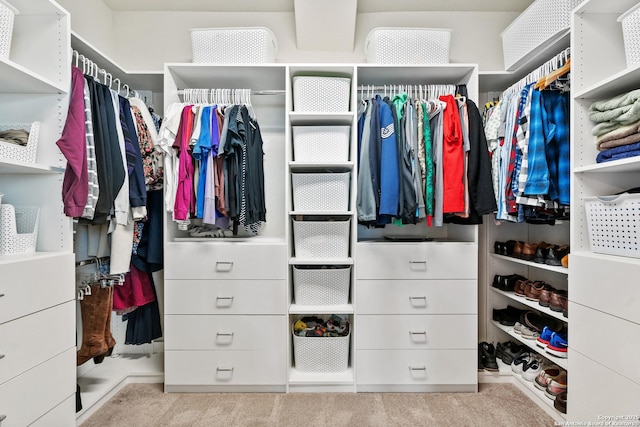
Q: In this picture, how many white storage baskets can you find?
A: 14